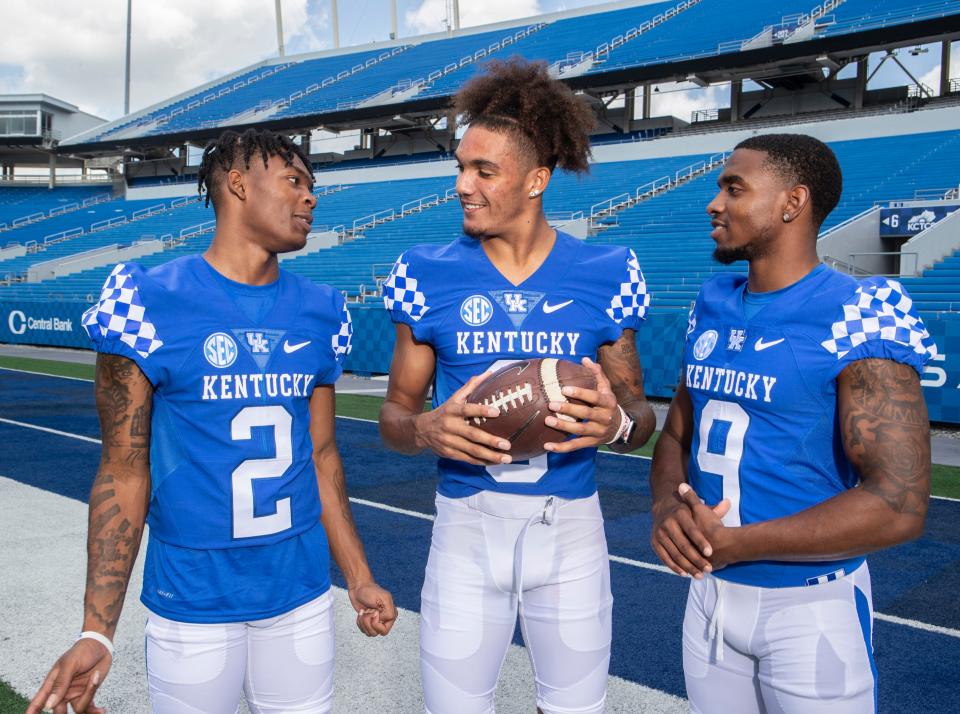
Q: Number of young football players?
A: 3